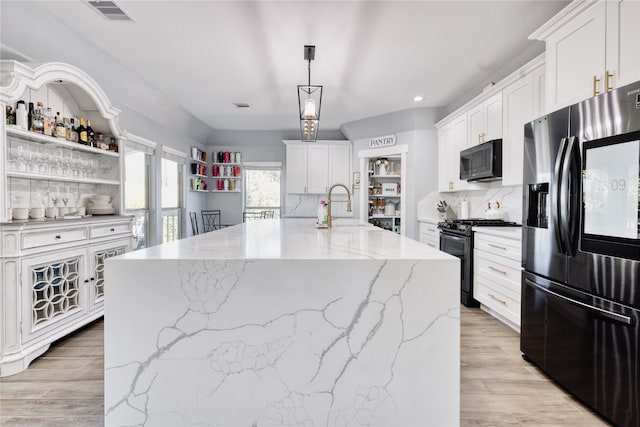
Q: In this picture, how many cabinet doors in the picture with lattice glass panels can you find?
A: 2